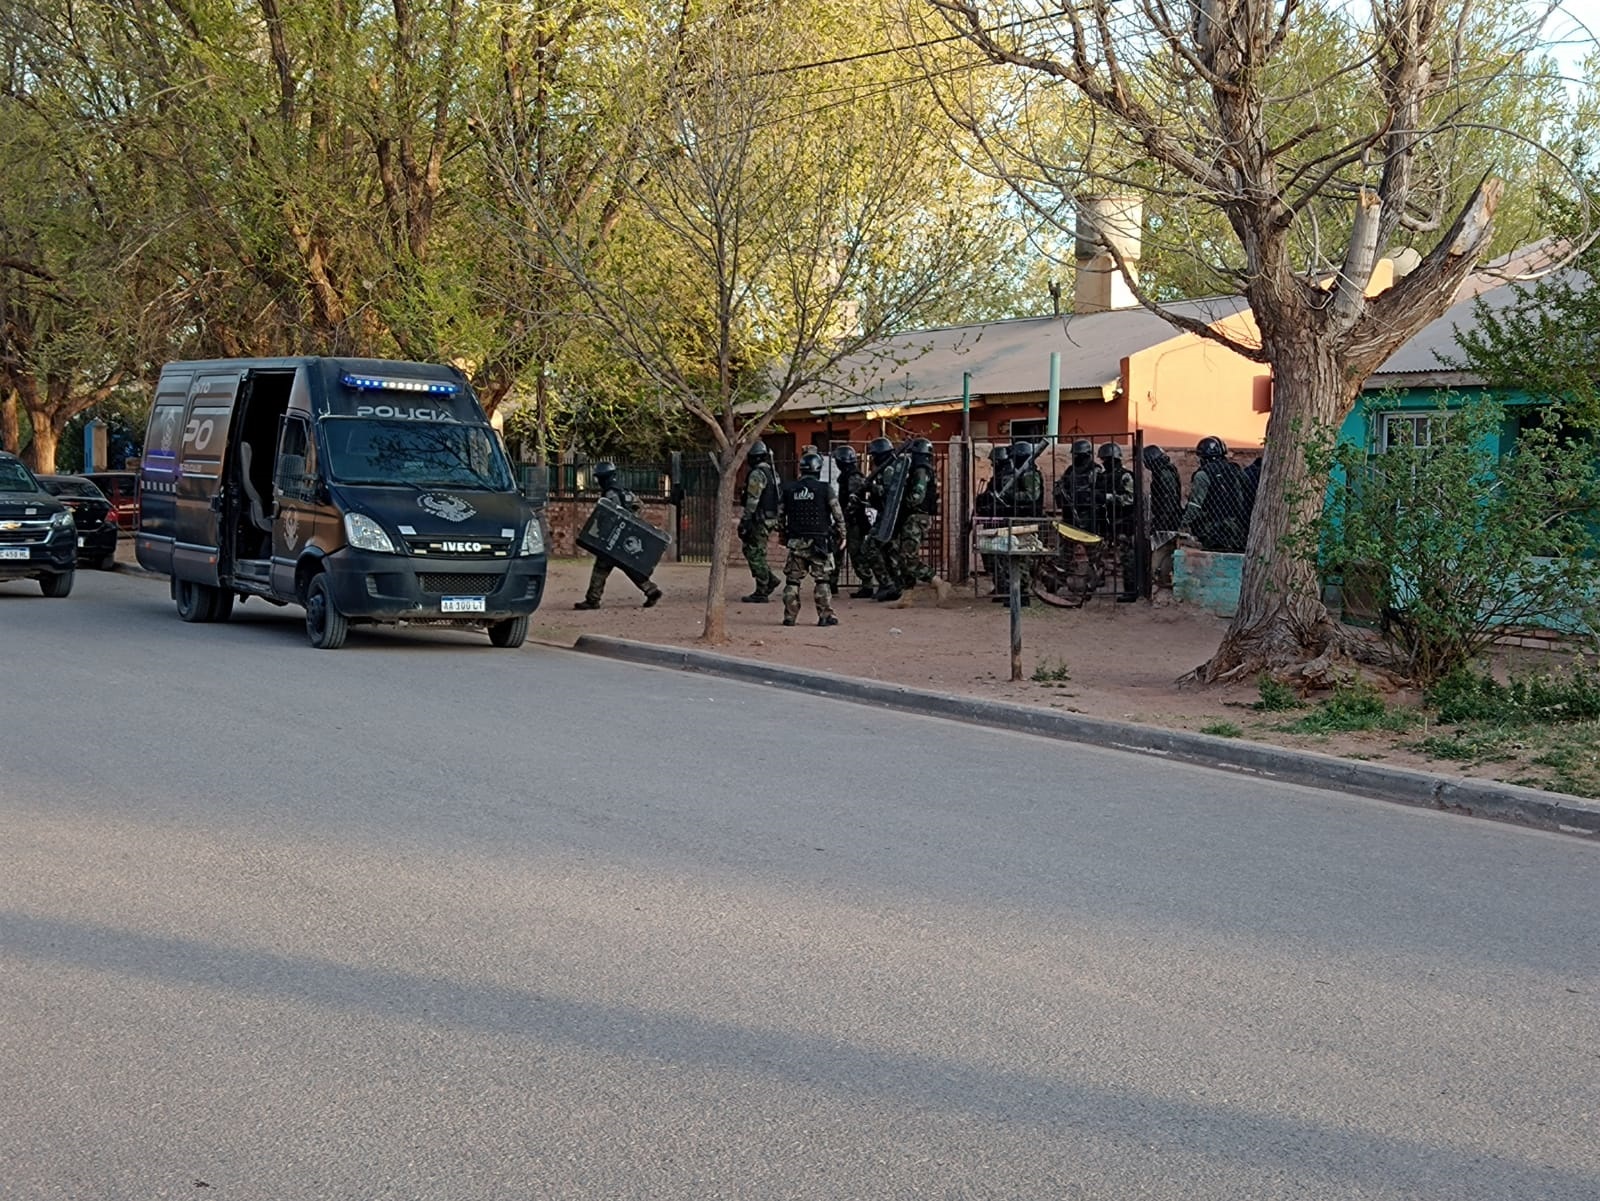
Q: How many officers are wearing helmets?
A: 12